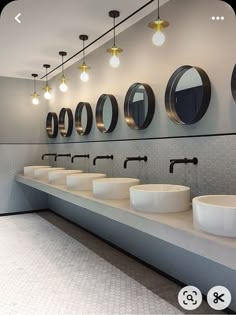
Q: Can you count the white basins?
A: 7